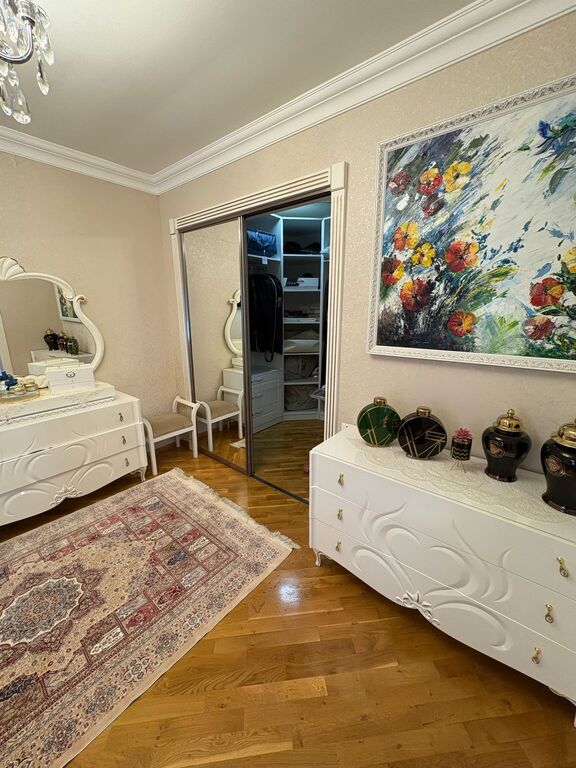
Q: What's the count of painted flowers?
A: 13